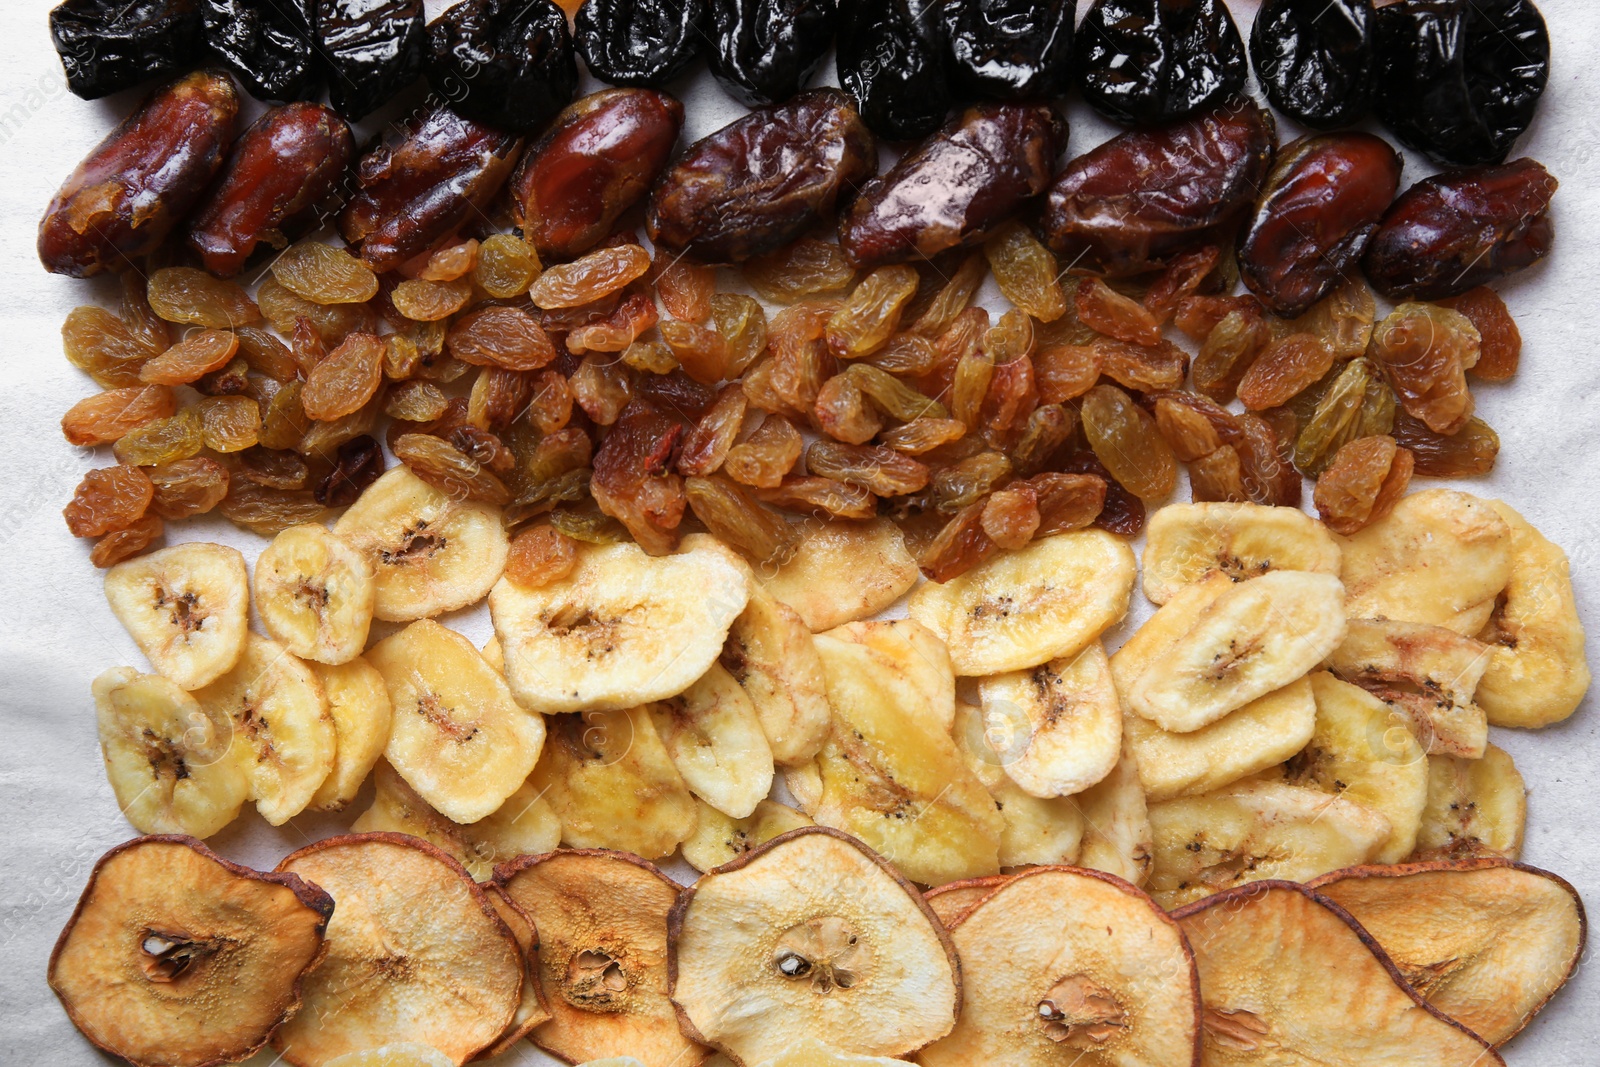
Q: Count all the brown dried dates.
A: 9